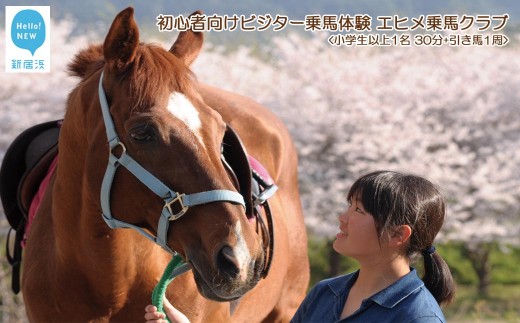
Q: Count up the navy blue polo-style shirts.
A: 1